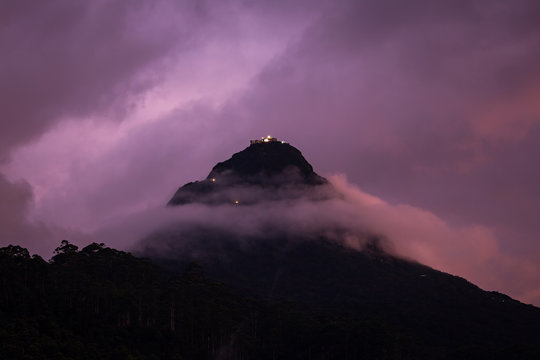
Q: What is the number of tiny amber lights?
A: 2